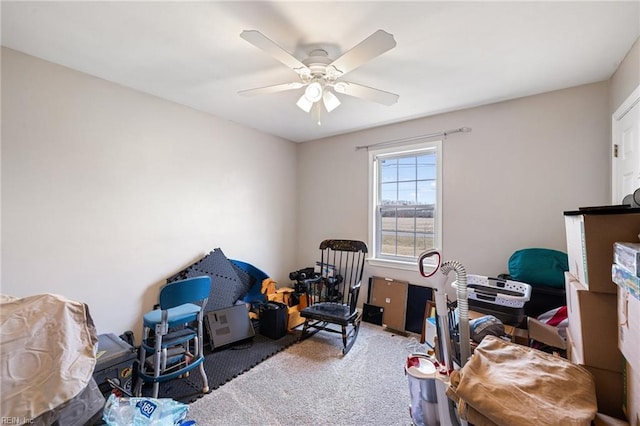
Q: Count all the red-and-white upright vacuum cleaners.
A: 1